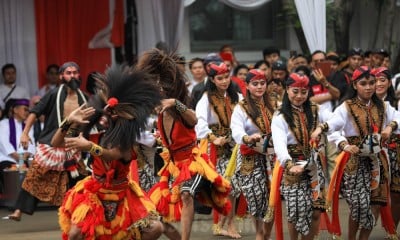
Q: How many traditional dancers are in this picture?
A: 8